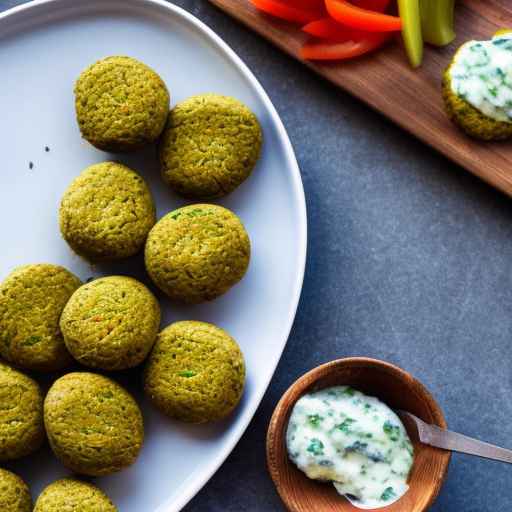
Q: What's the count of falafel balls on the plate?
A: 11